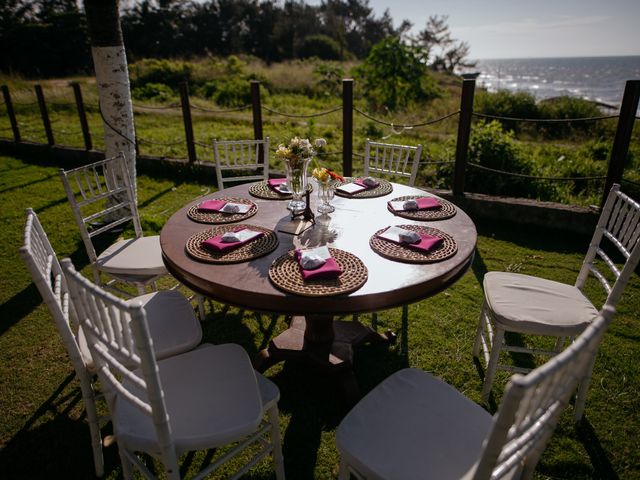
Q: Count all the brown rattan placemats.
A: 7